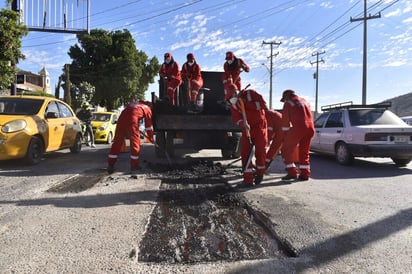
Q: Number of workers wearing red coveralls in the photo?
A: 7